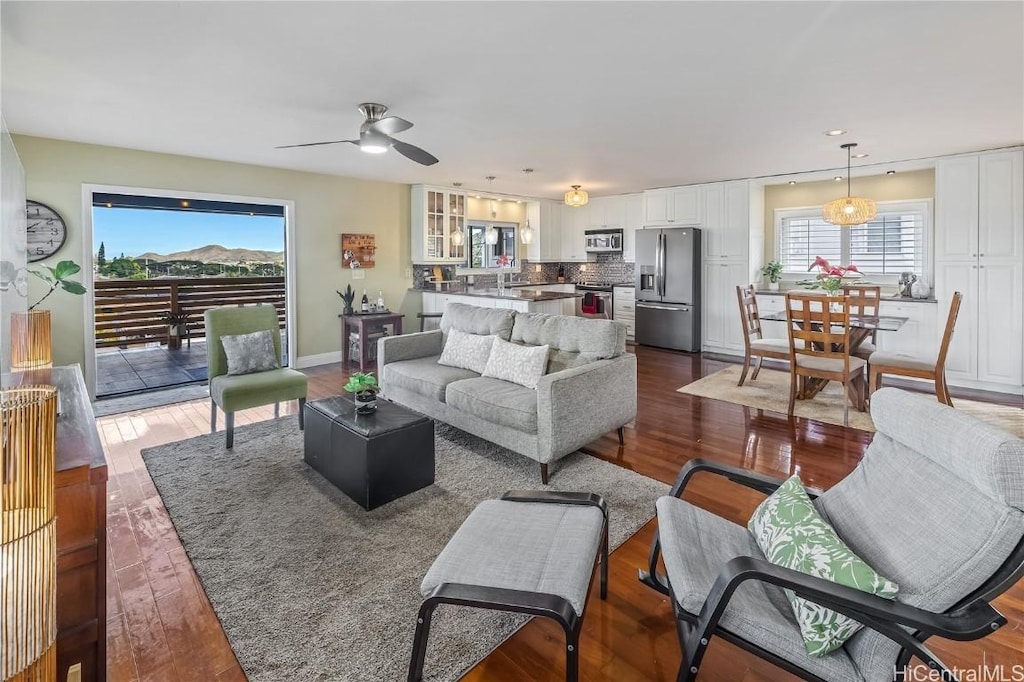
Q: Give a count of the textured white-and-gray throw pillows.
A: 2